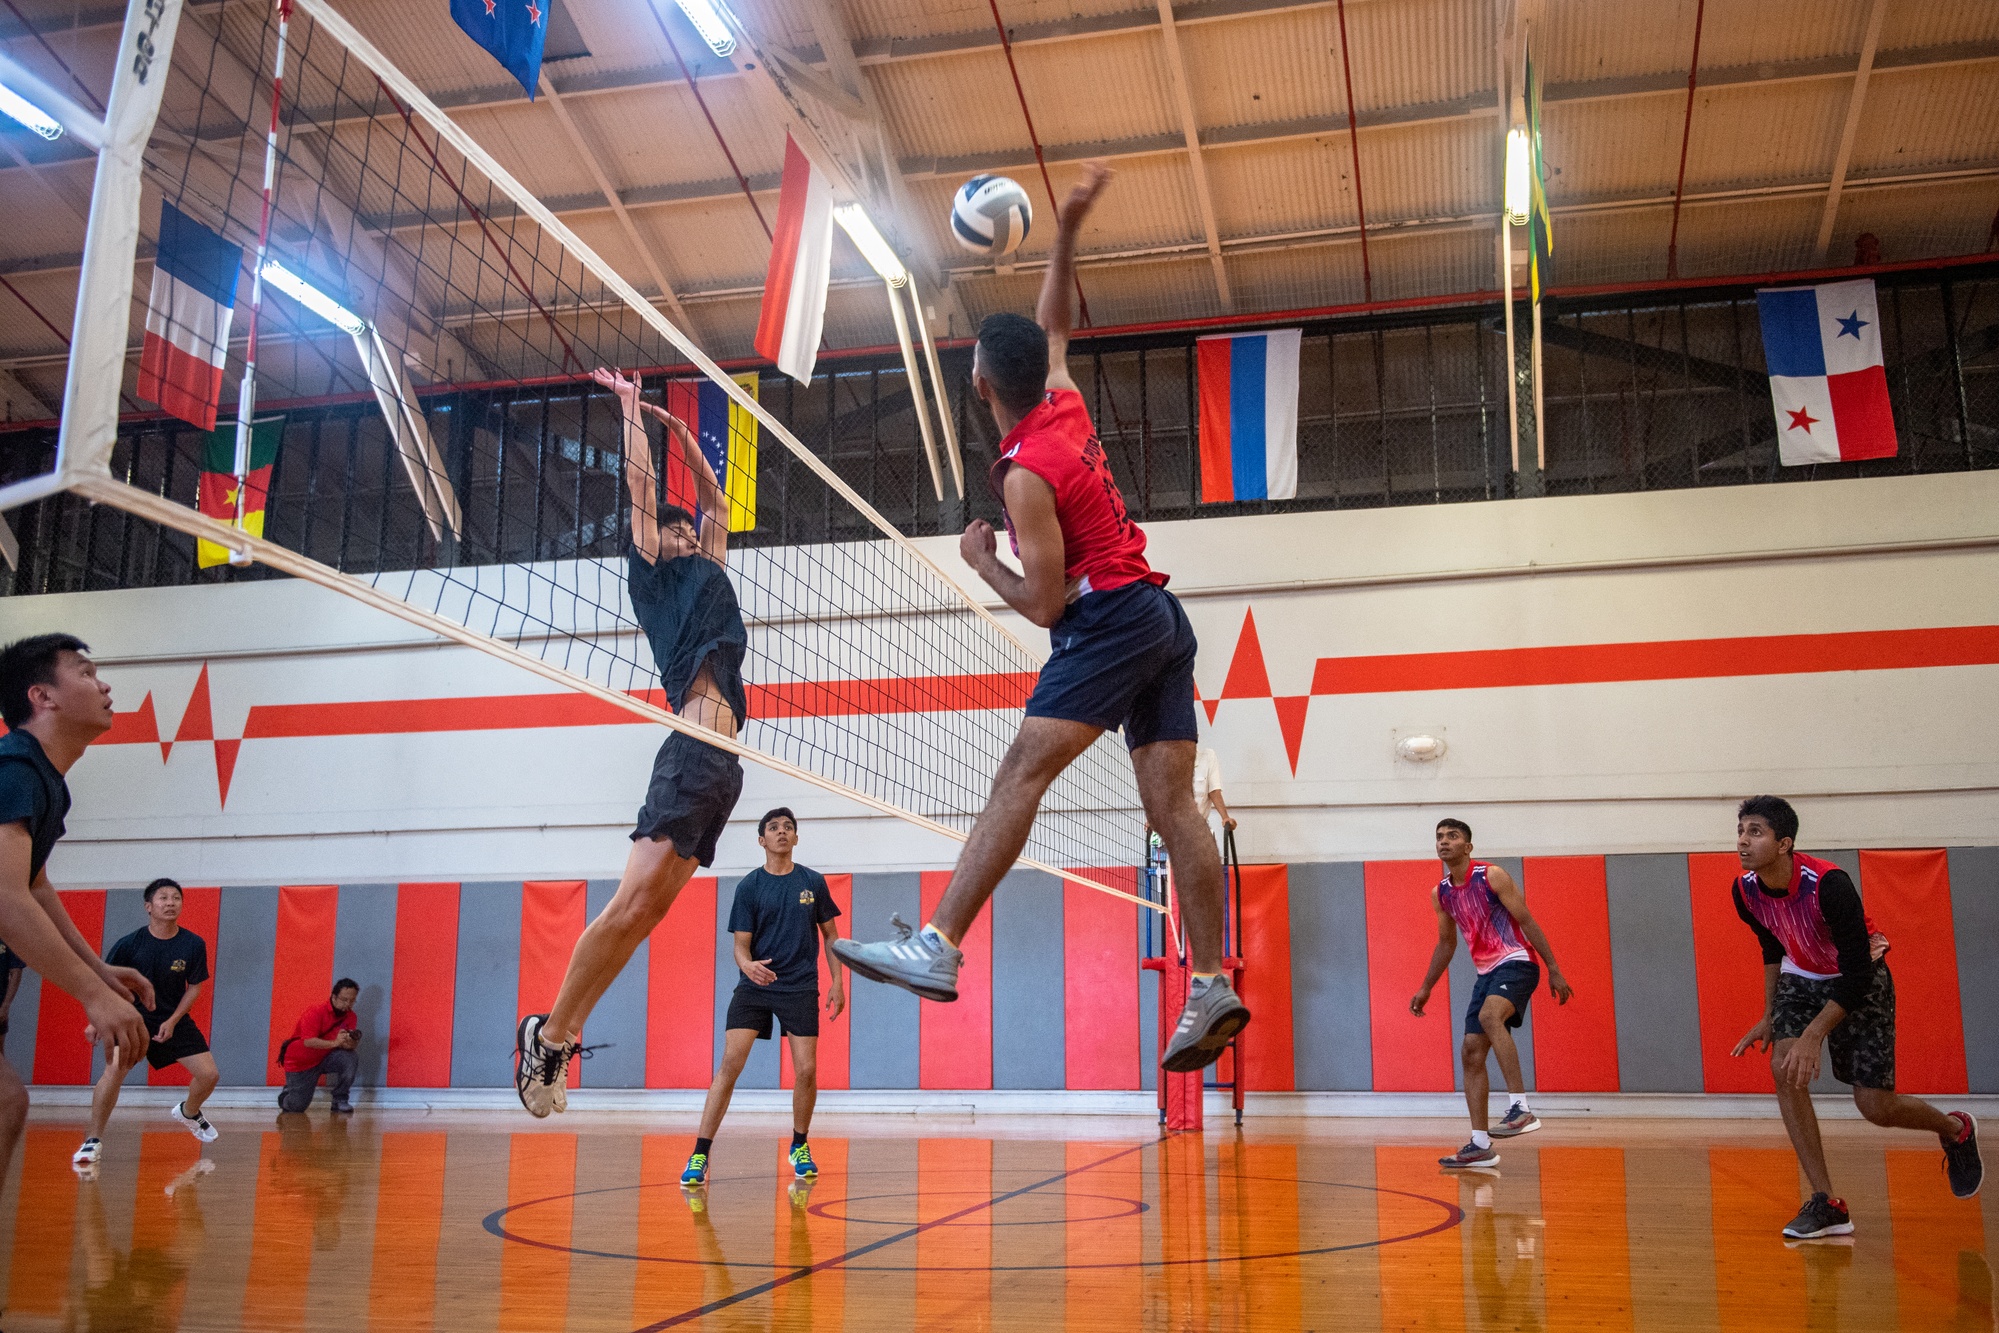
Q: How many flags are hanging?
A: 8